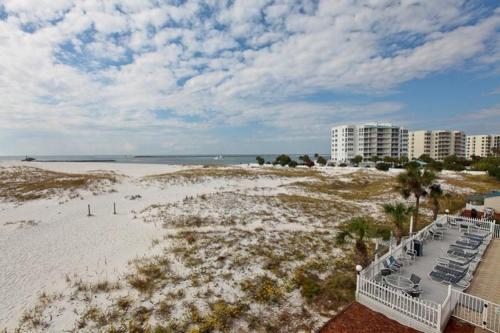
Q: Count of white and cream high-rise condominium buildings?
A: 3